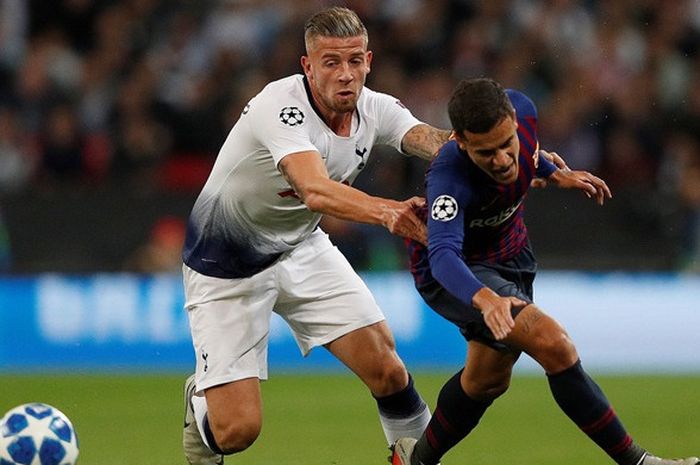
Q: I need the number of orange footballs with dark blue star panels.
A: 0